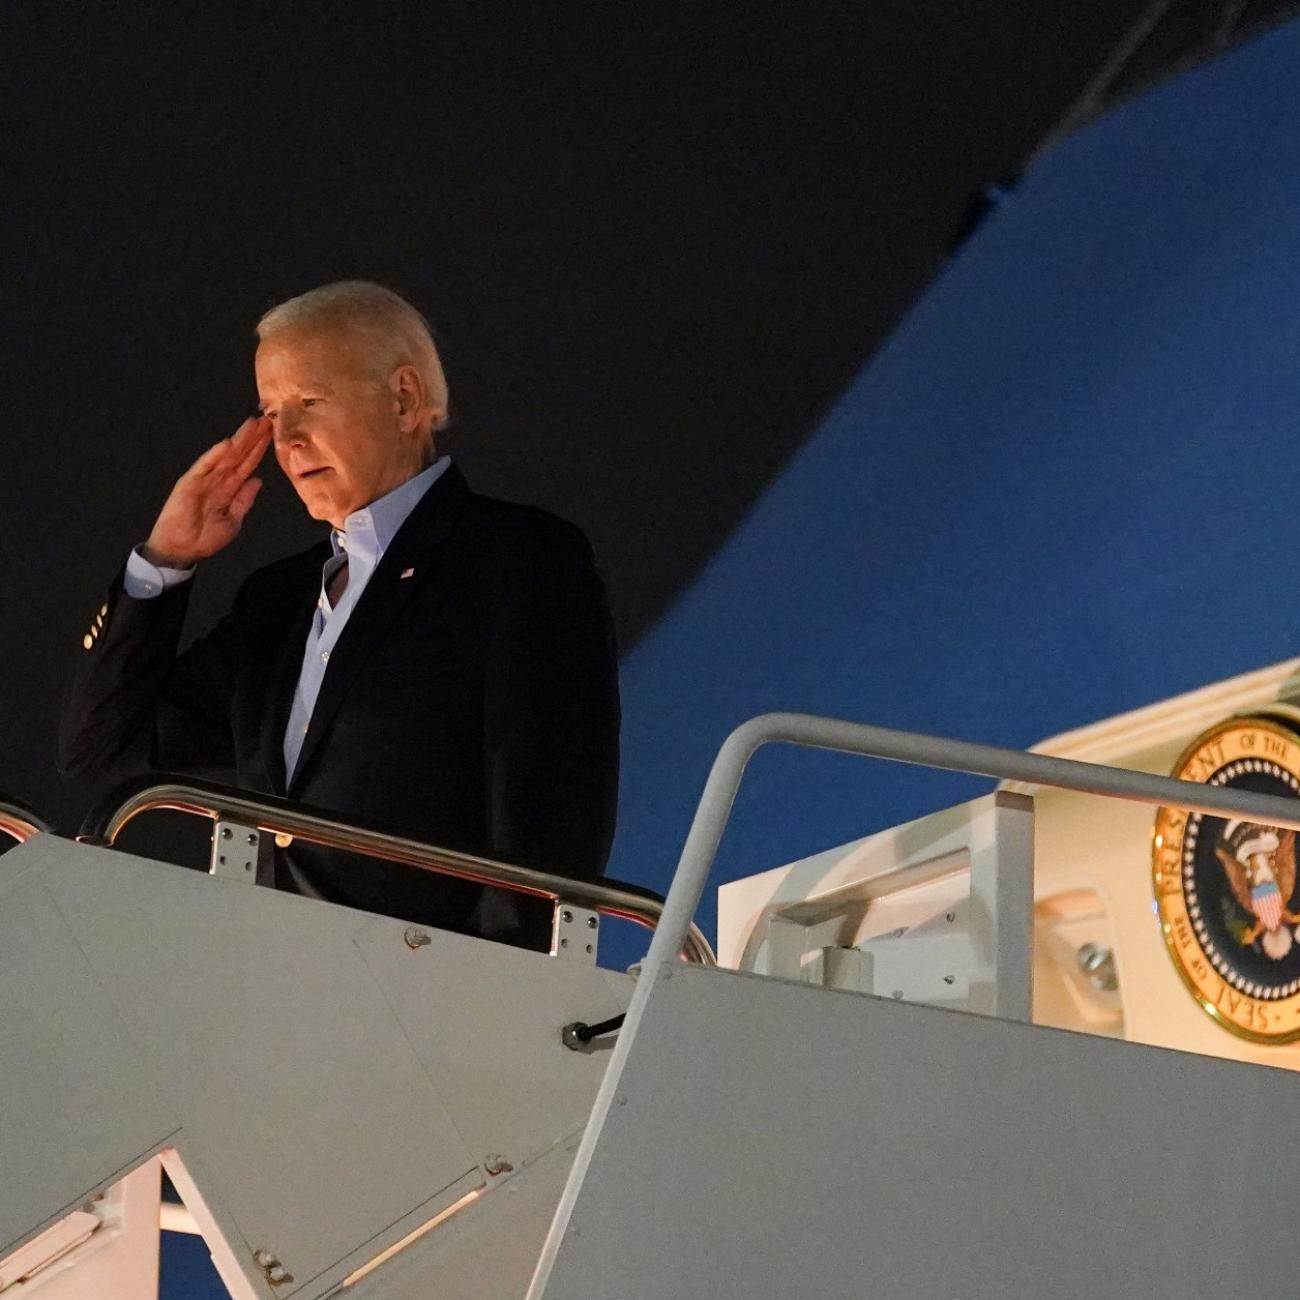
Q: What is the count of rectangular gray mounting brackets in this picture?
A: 2